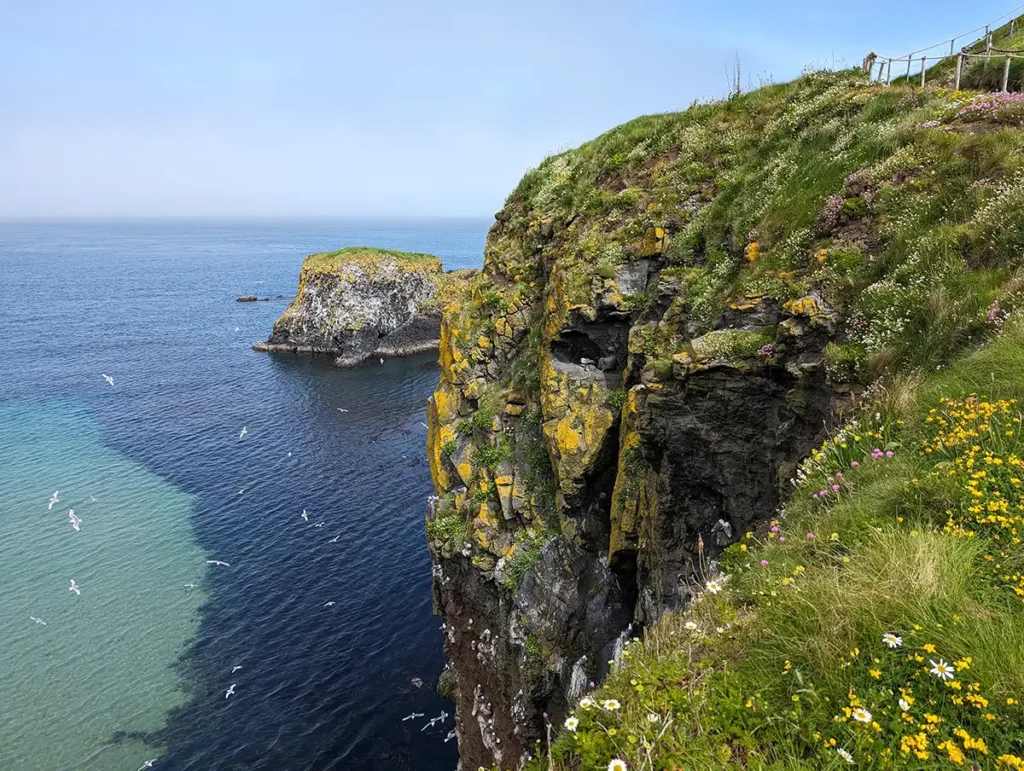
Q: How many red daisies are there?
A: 0